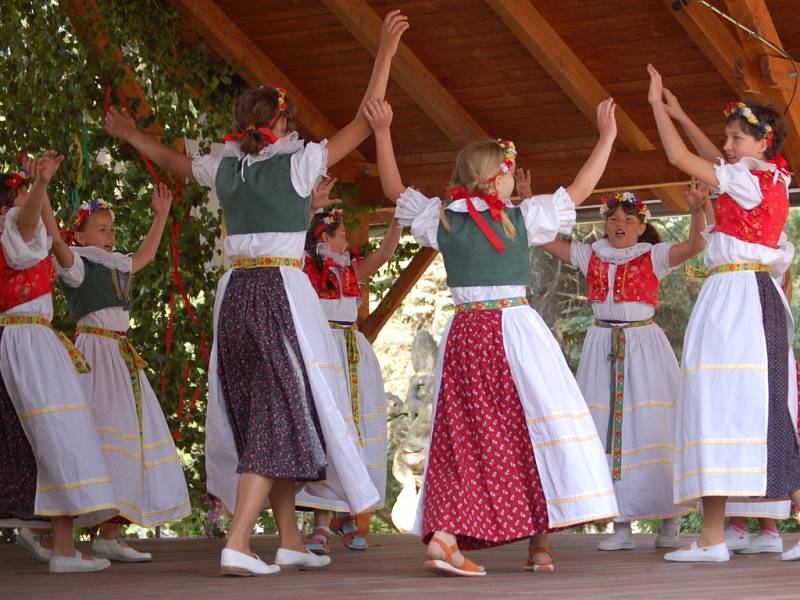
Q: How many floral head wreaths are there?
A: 7